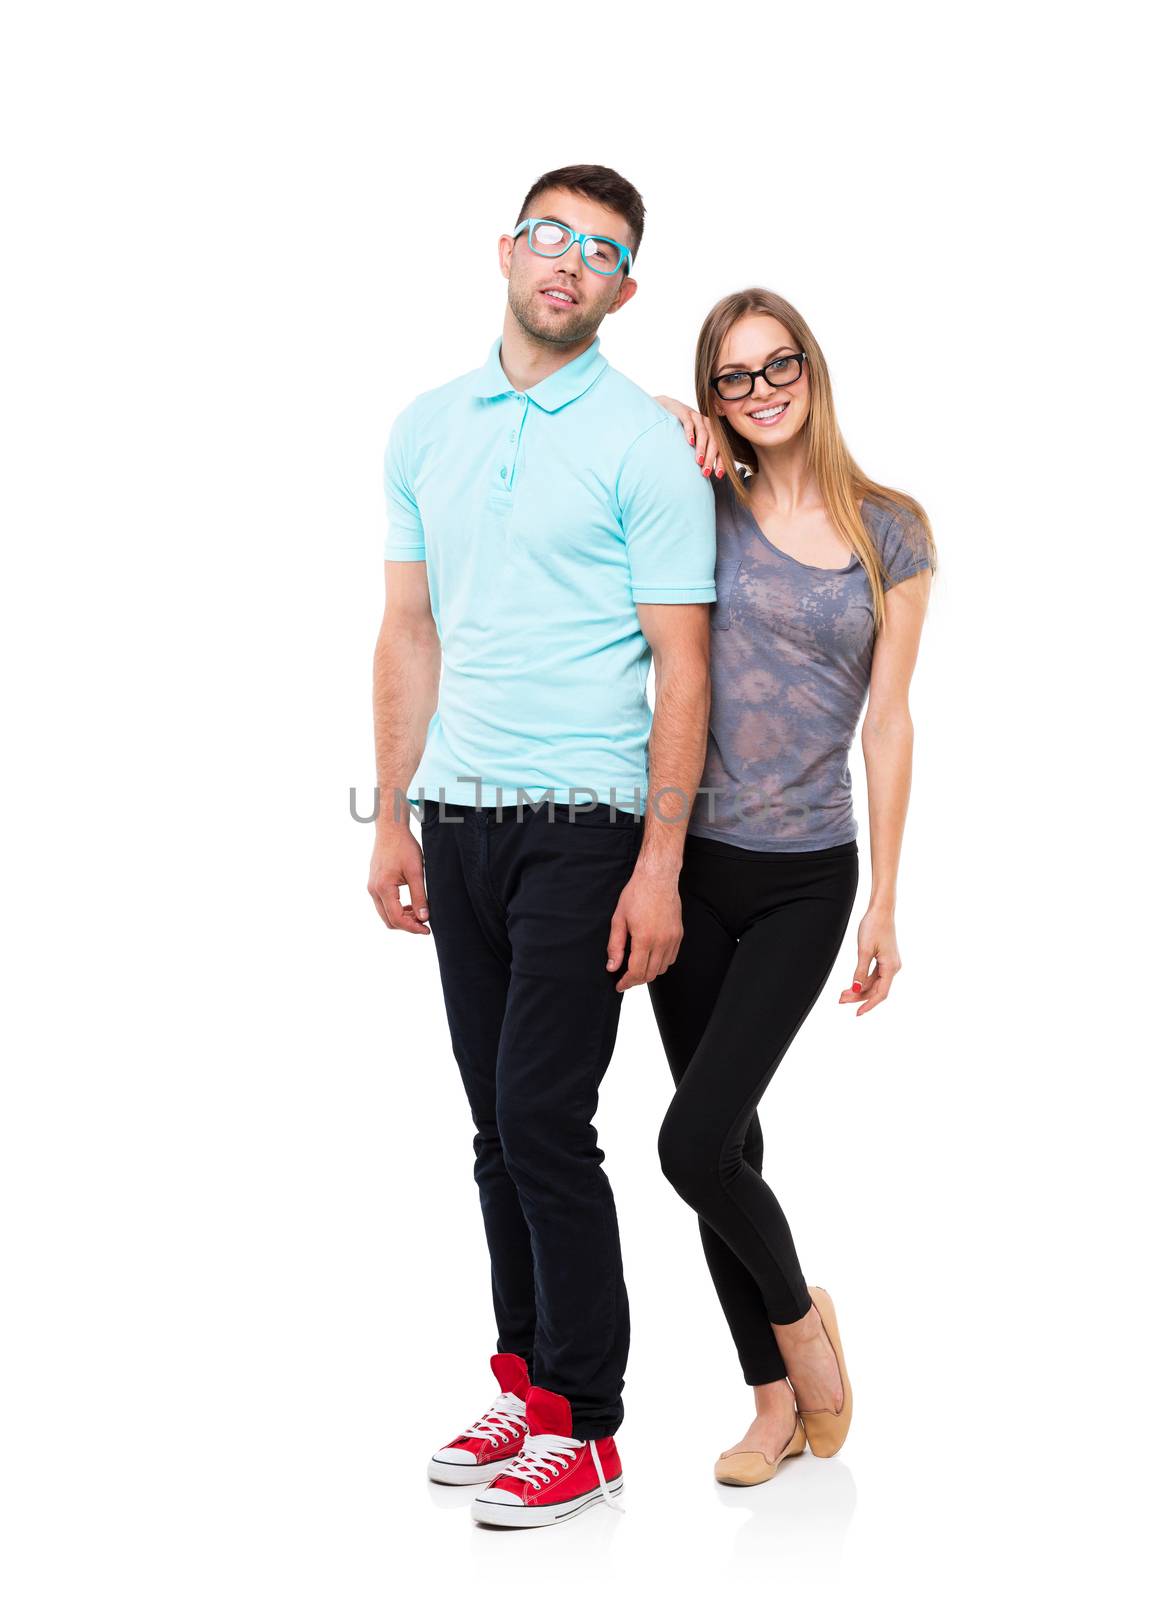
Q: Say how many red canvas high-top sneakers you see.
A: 2